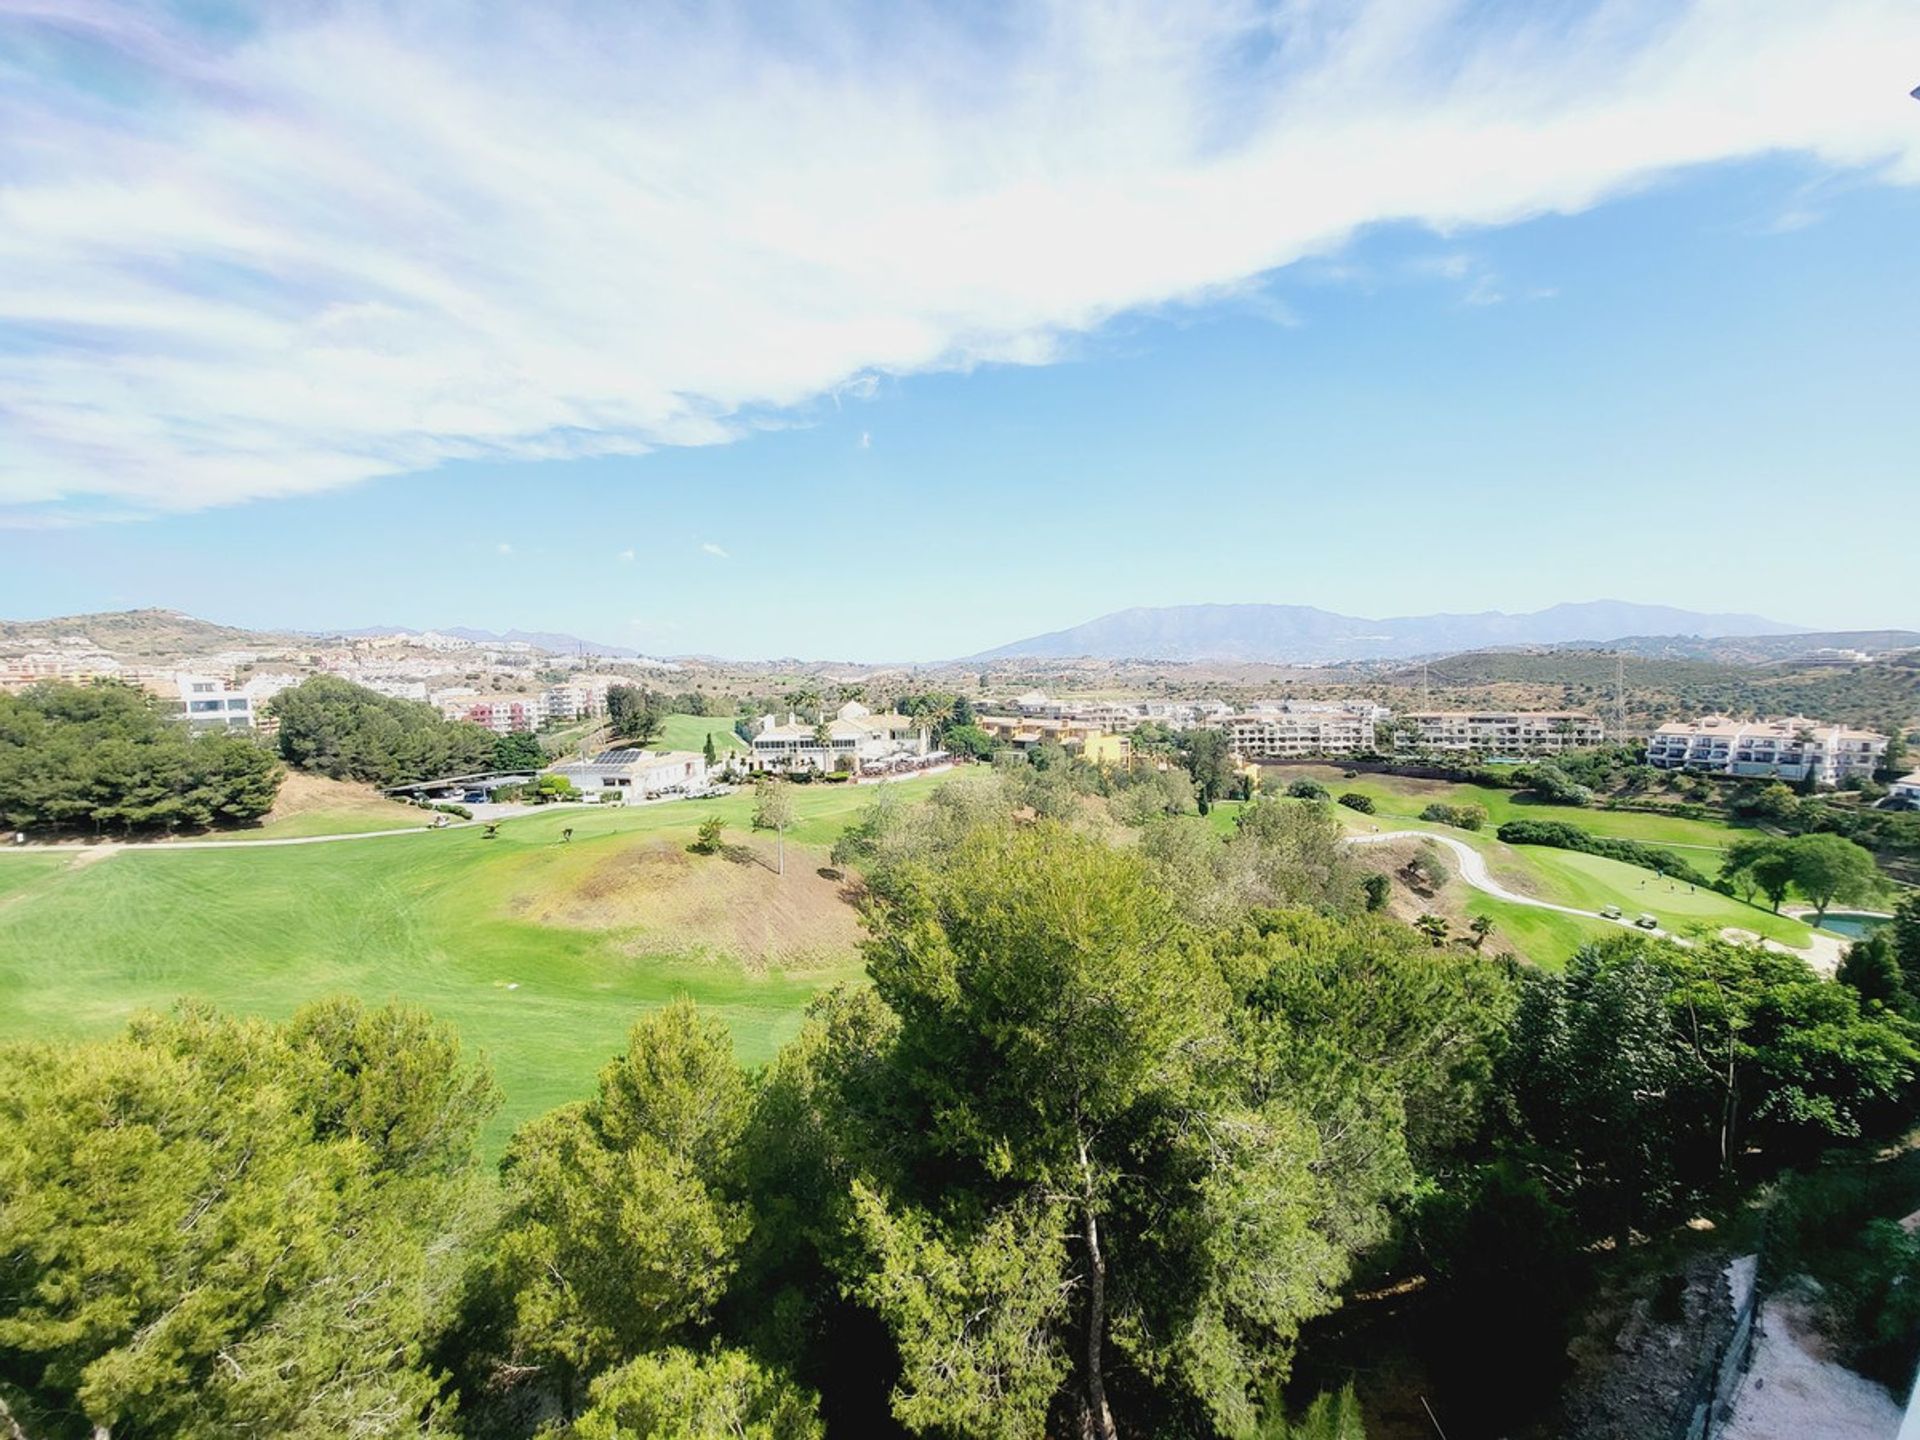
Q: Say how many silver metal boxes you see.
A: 0